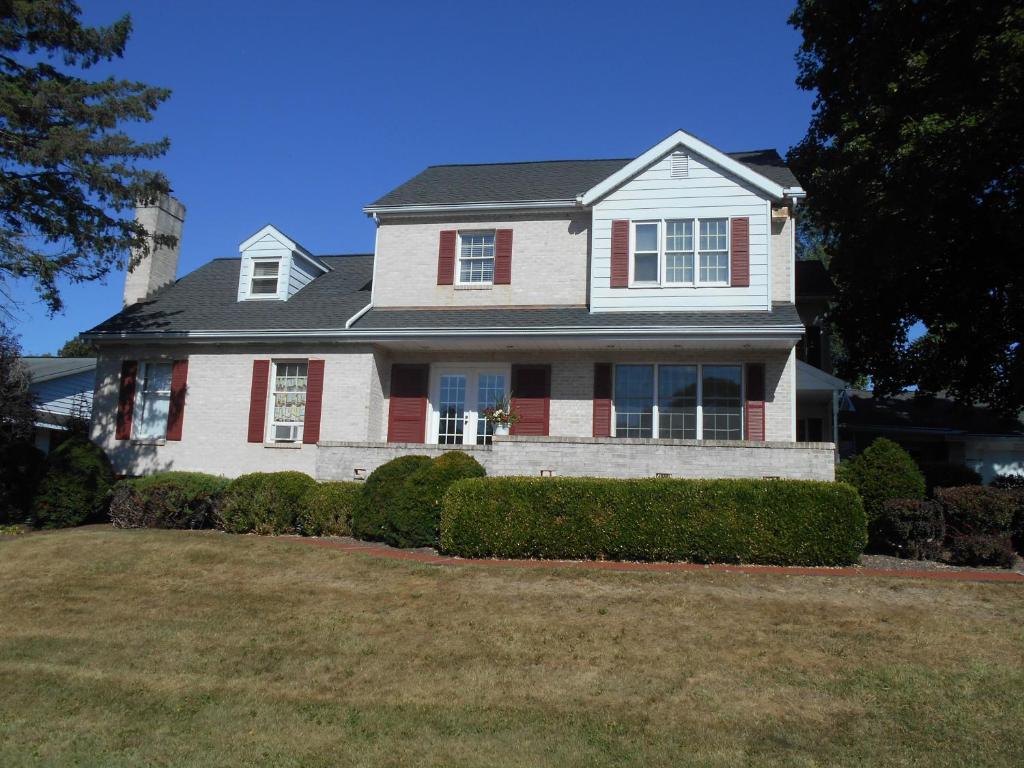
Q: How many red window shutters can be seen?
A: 12